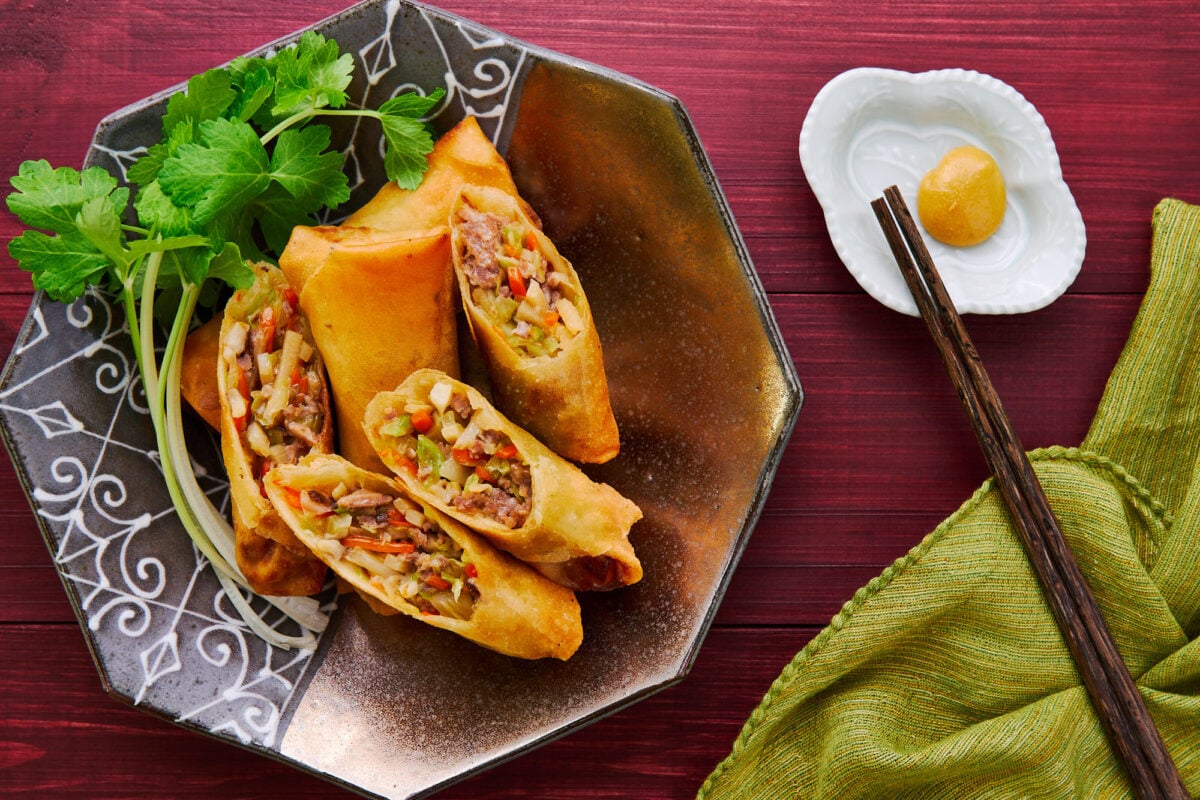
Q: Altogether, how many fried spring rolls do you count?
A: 6